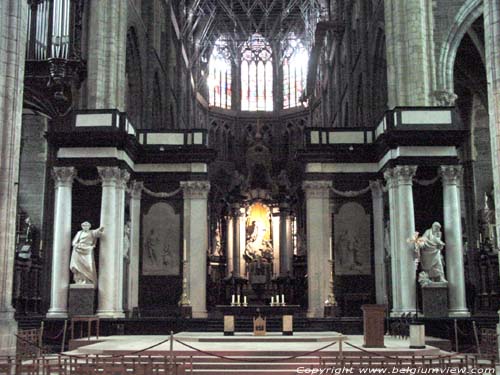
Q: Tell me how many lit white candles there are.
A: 6